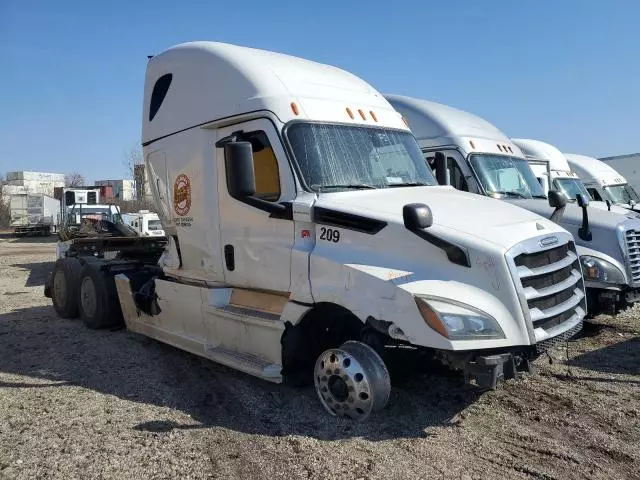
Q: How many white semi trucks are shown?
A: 4